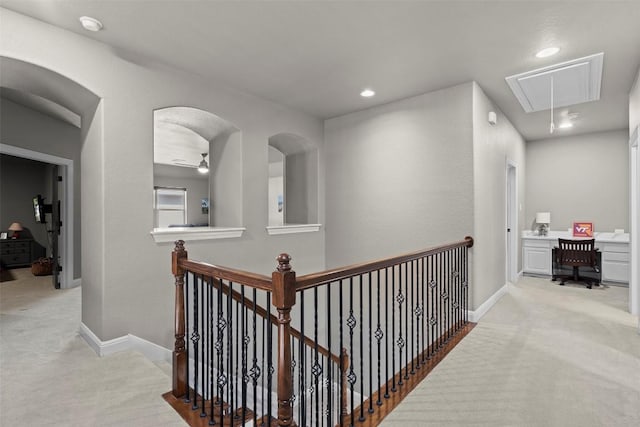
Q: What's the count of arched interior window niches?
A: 2